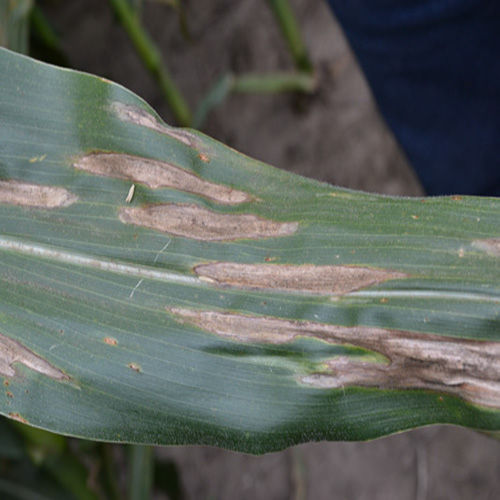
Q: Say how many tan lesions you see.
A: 8